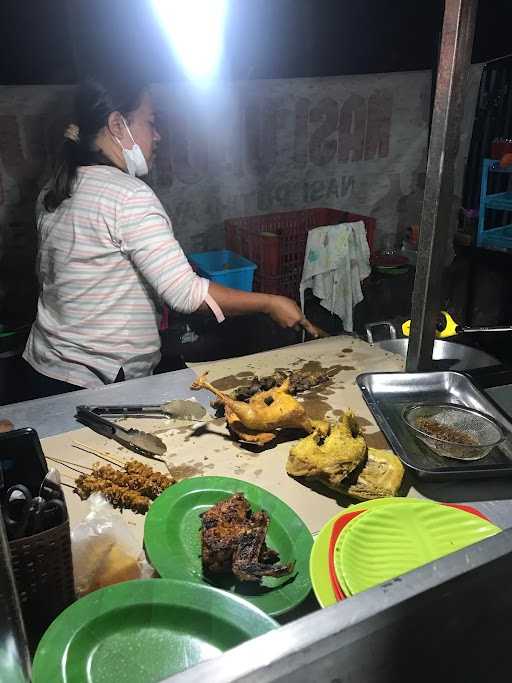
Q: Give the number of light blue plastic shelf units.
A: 1